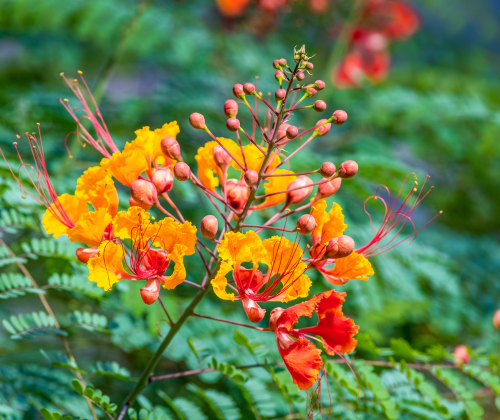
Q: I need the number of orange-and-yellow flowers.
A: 6